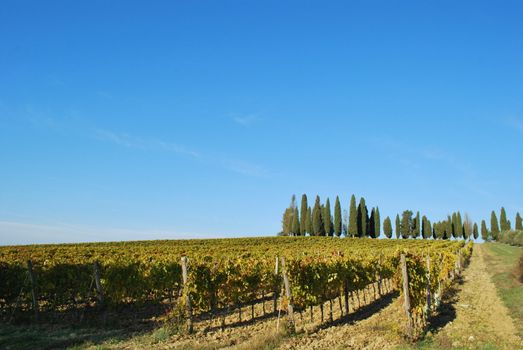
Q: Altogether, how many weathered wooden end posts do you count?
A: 5